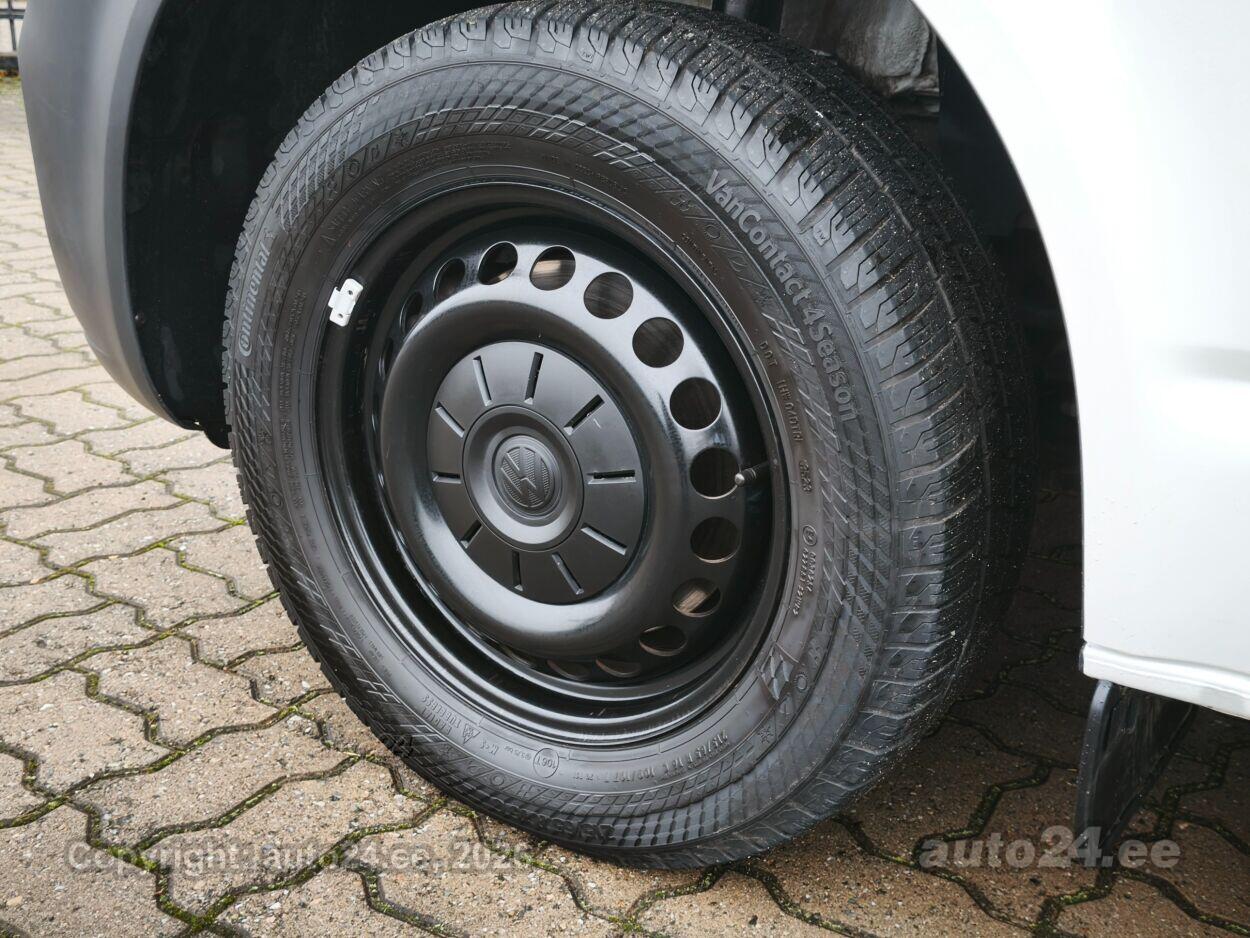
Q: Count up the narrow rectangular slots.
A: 10